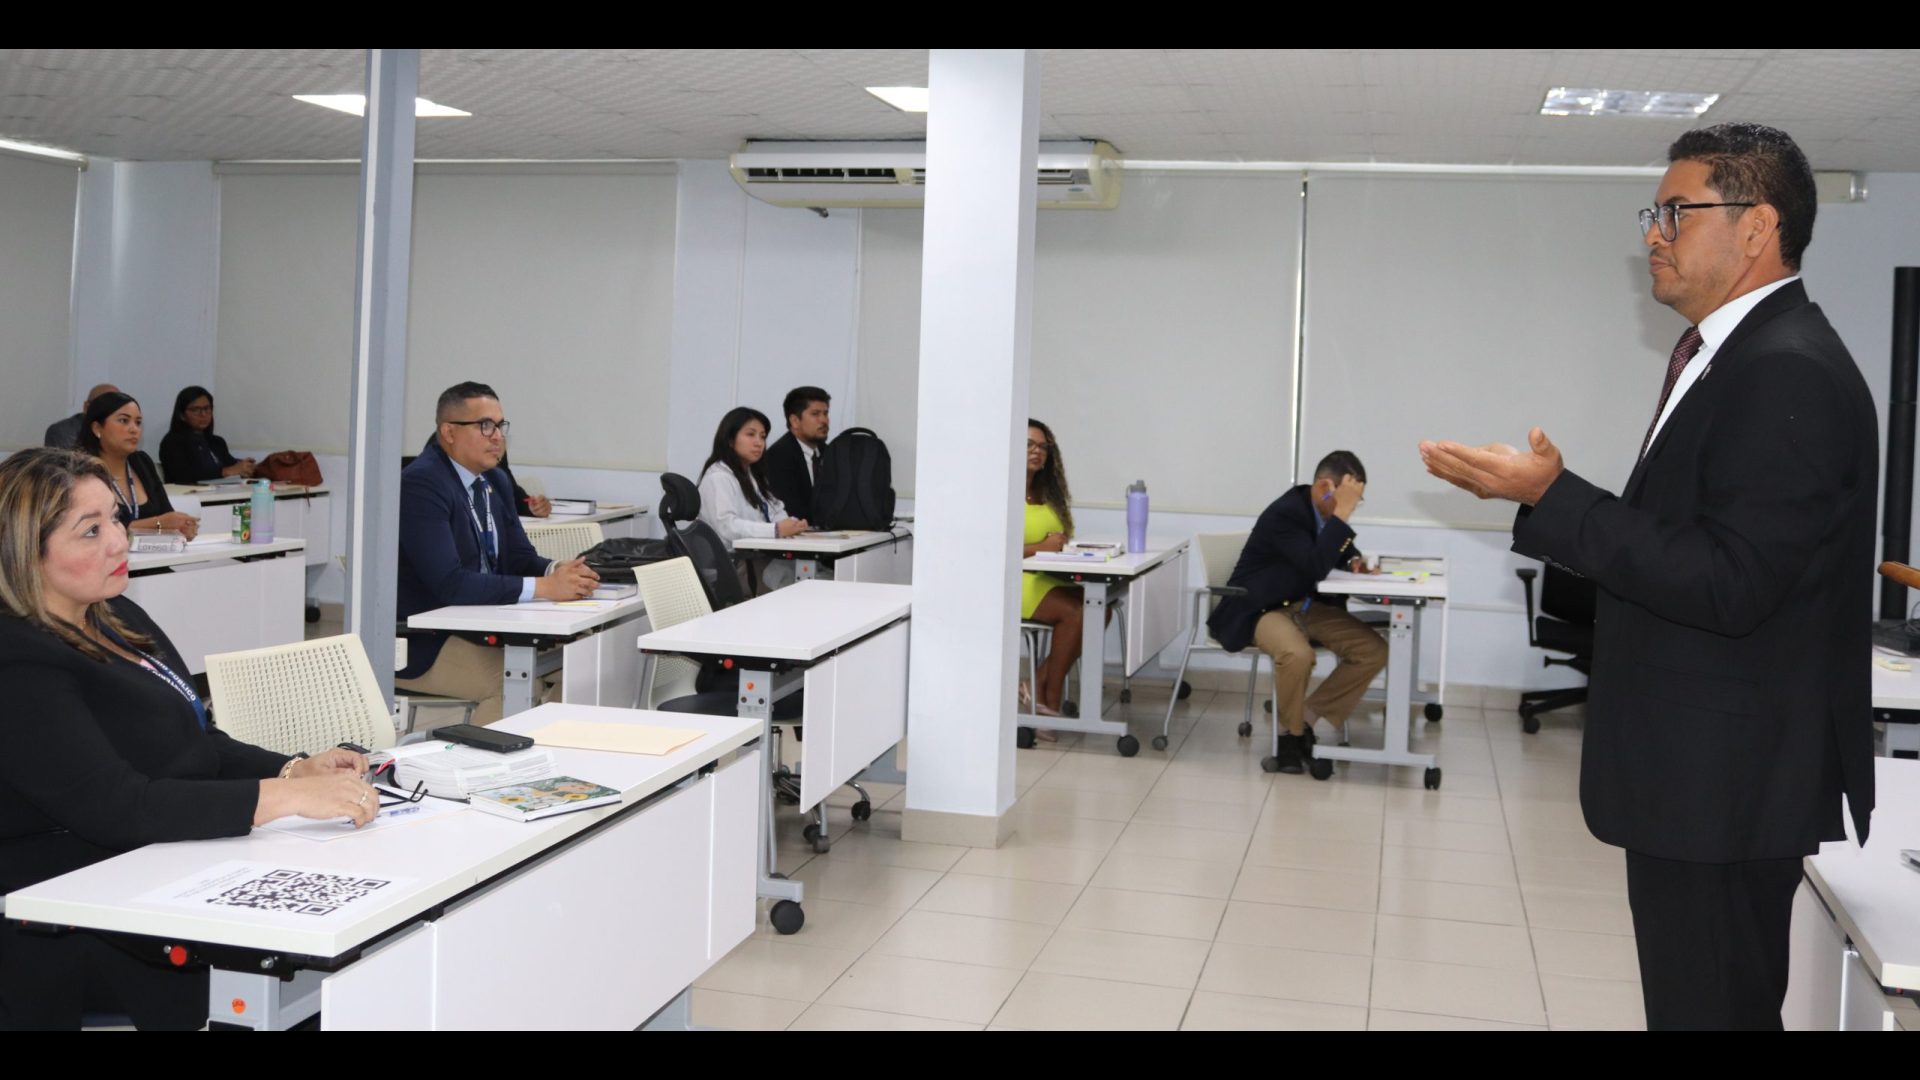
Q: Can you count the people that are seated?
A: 10